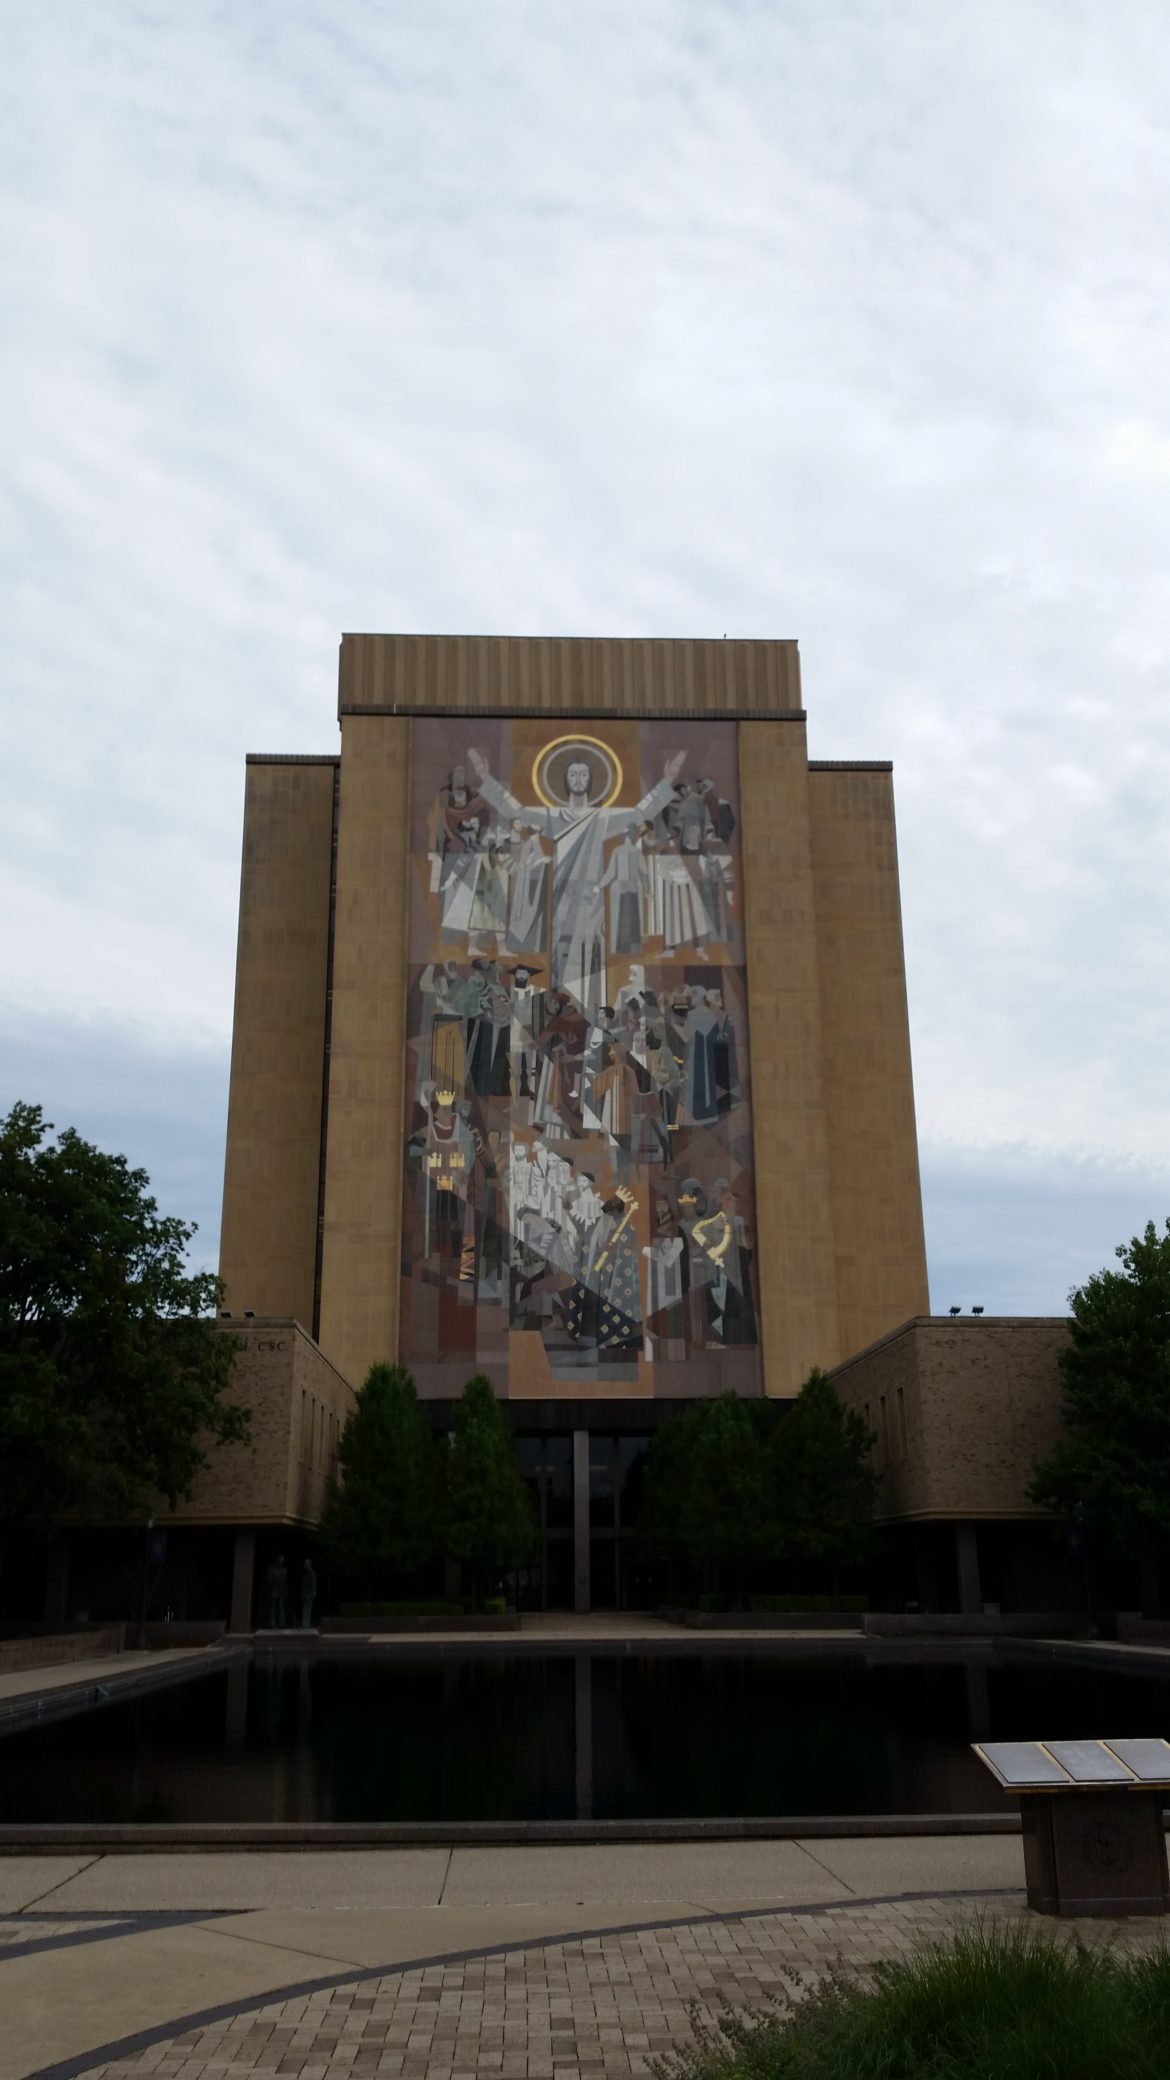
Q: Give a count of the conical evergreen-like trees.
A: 4